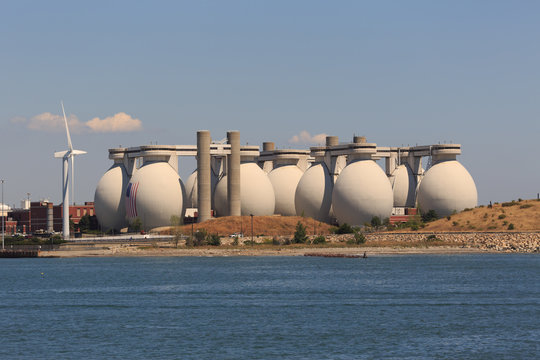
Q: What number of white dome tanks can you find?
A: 9